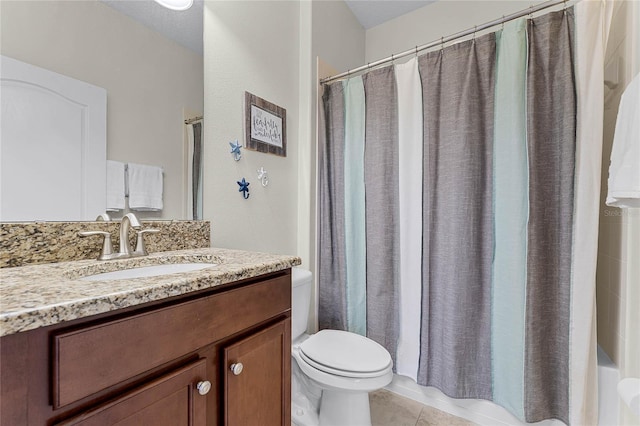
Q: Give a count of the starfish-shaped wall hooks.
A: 3